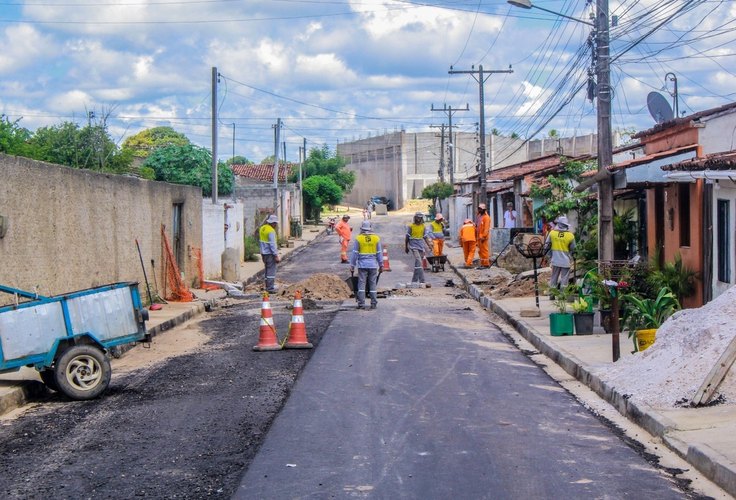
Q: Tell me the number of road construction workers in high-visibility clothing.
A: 8